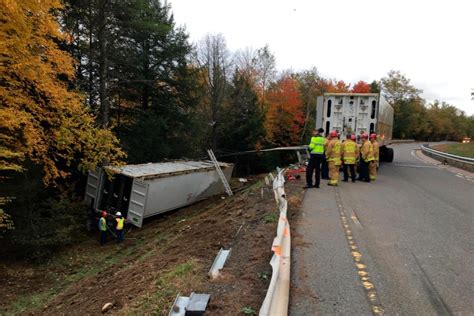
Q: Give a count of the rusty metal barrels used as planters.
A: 0